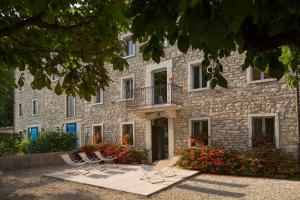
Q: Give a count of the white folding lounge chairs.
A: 5